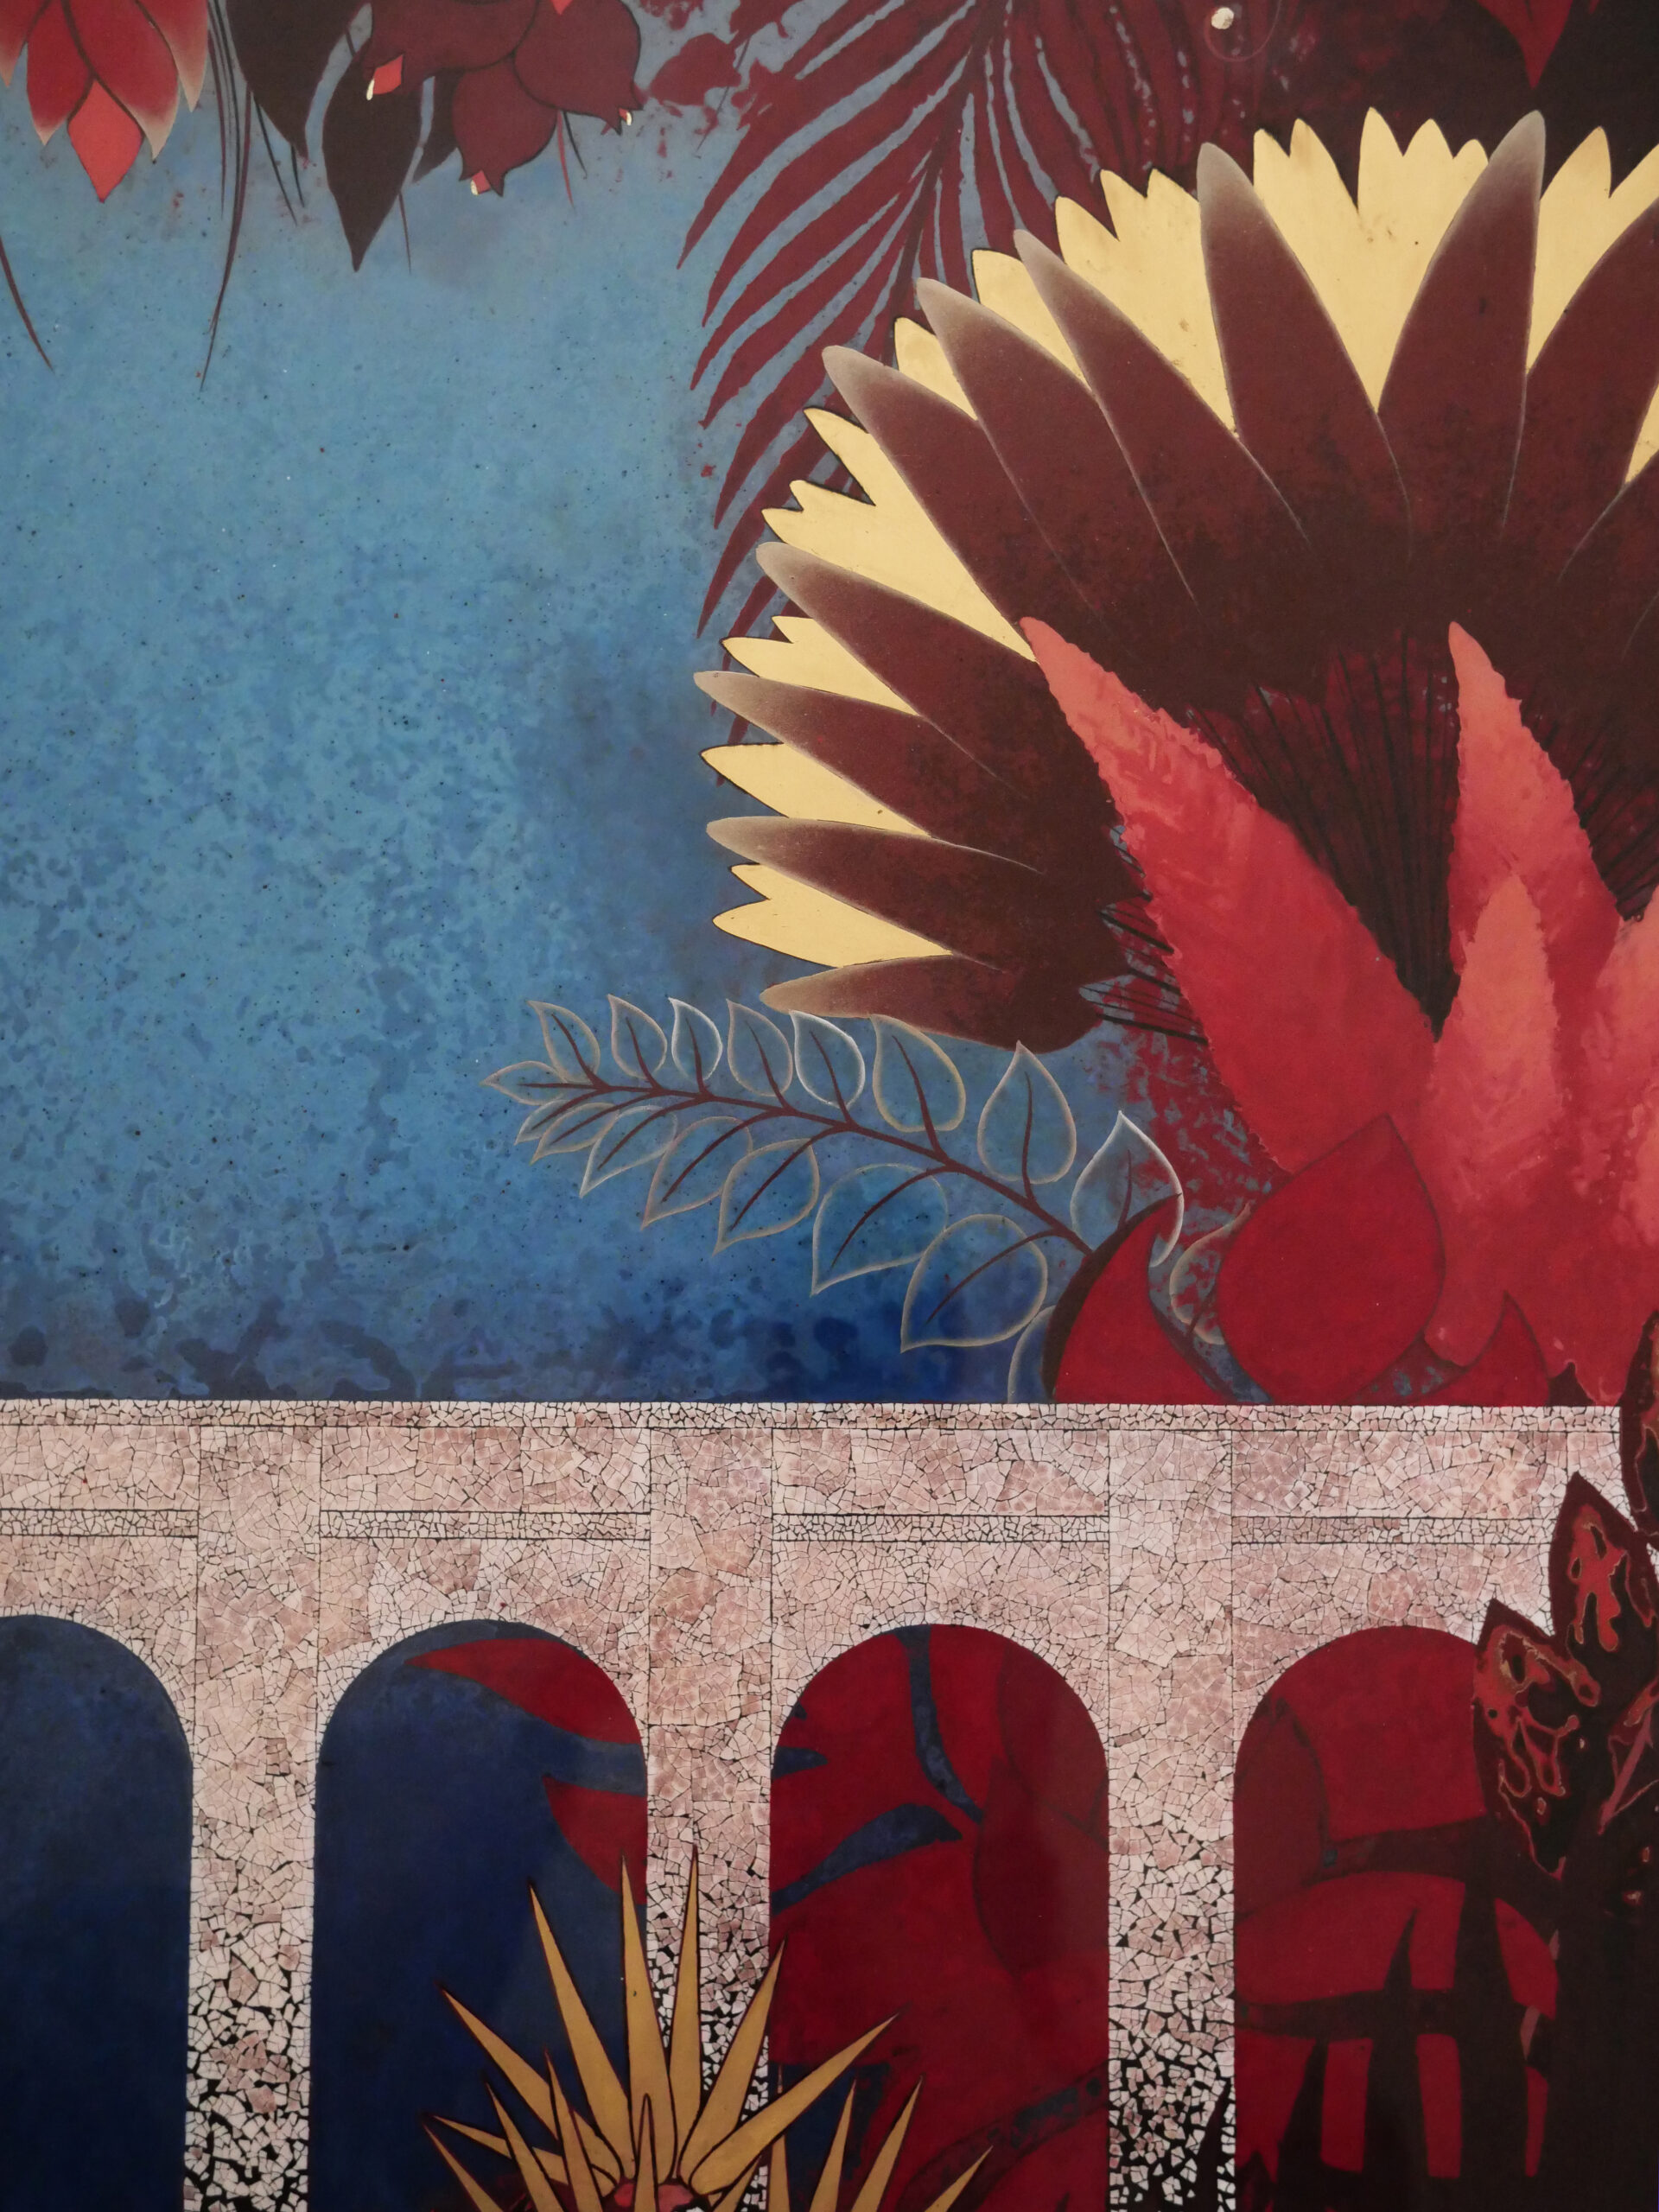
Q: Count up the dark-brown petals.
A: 11